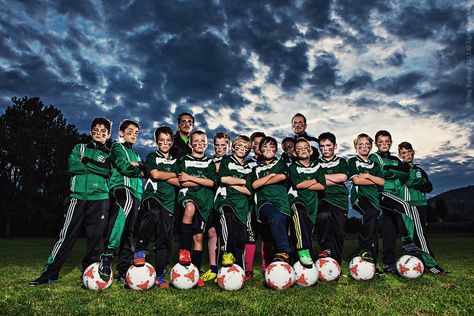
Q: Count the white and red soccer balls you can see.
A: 9